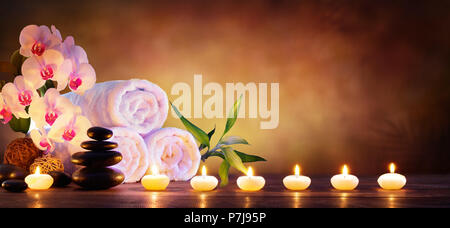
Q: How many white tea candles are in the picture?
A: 7